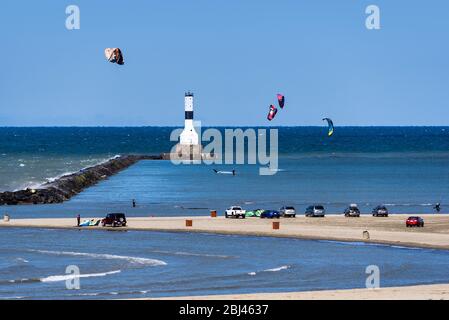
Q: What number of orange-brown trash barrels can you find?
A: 3